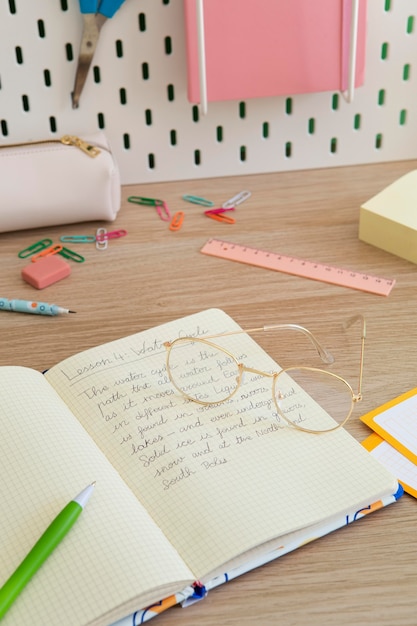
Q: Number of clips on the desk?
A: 13